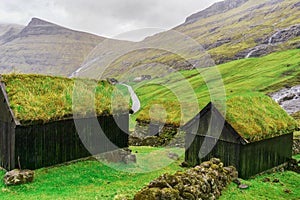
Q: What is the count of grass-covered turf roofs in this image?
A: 3